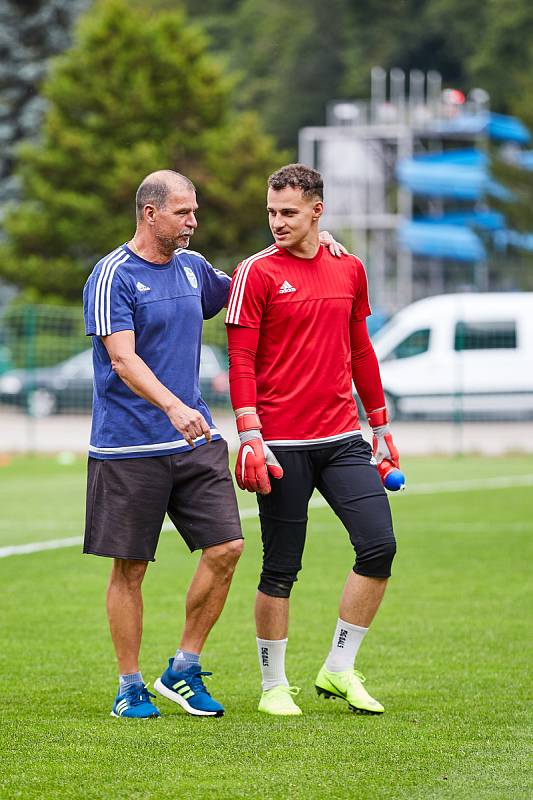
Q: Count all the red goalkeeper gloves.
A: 2